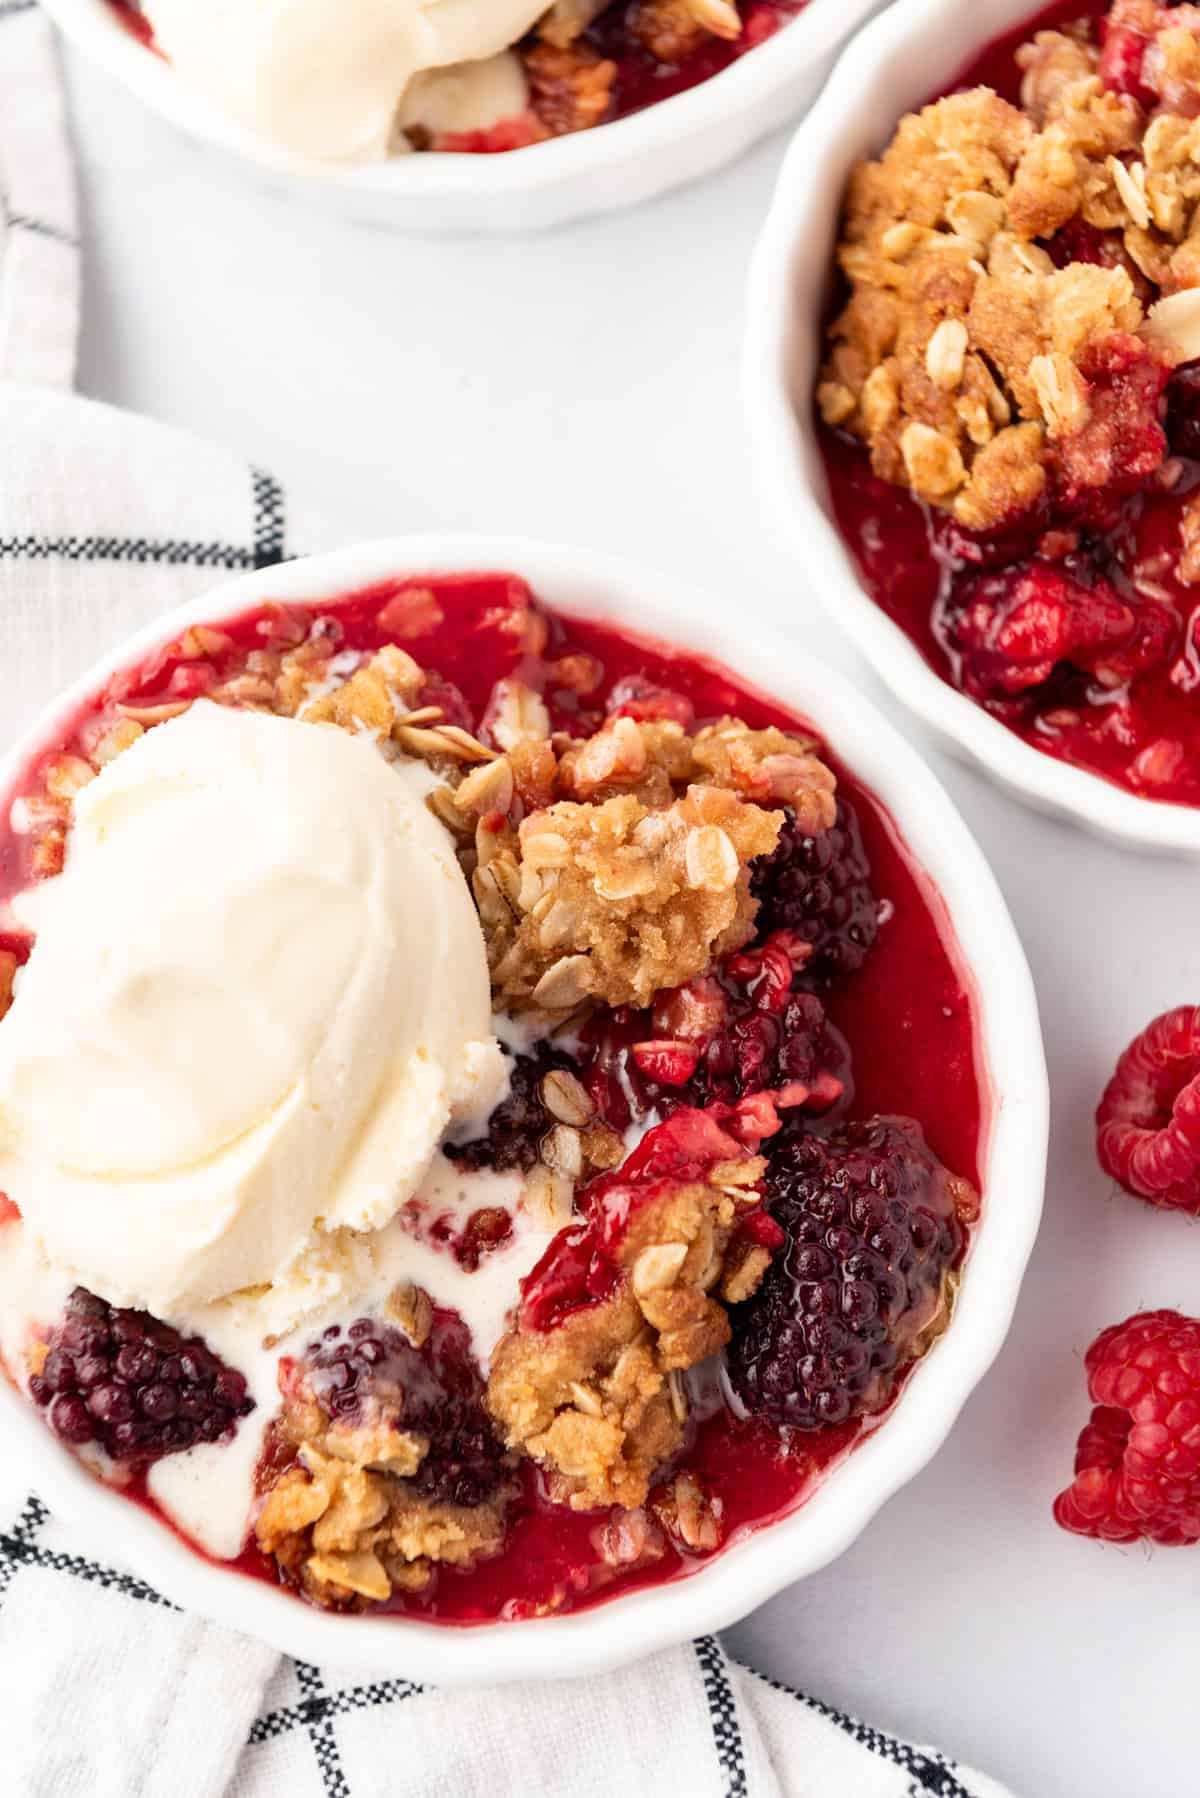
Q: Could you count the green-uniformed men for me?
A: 0